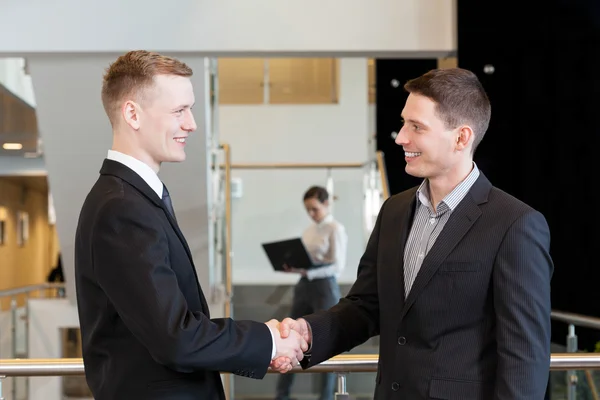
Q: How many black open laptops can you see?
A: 1